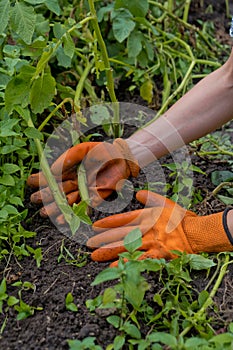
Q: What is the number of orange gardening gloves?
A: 2